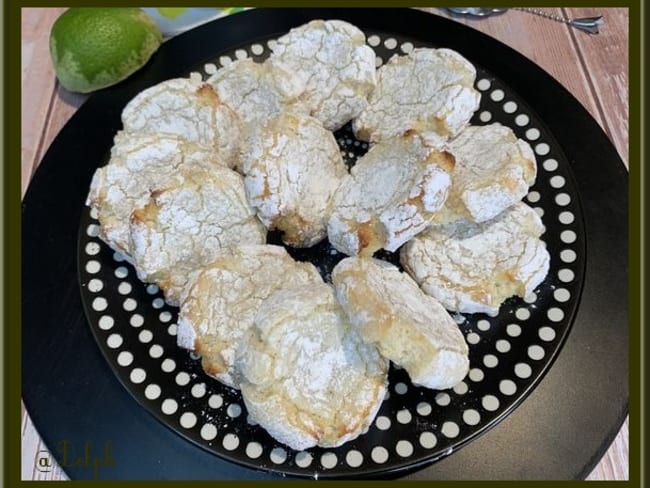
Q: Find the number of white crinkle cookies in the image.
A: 13